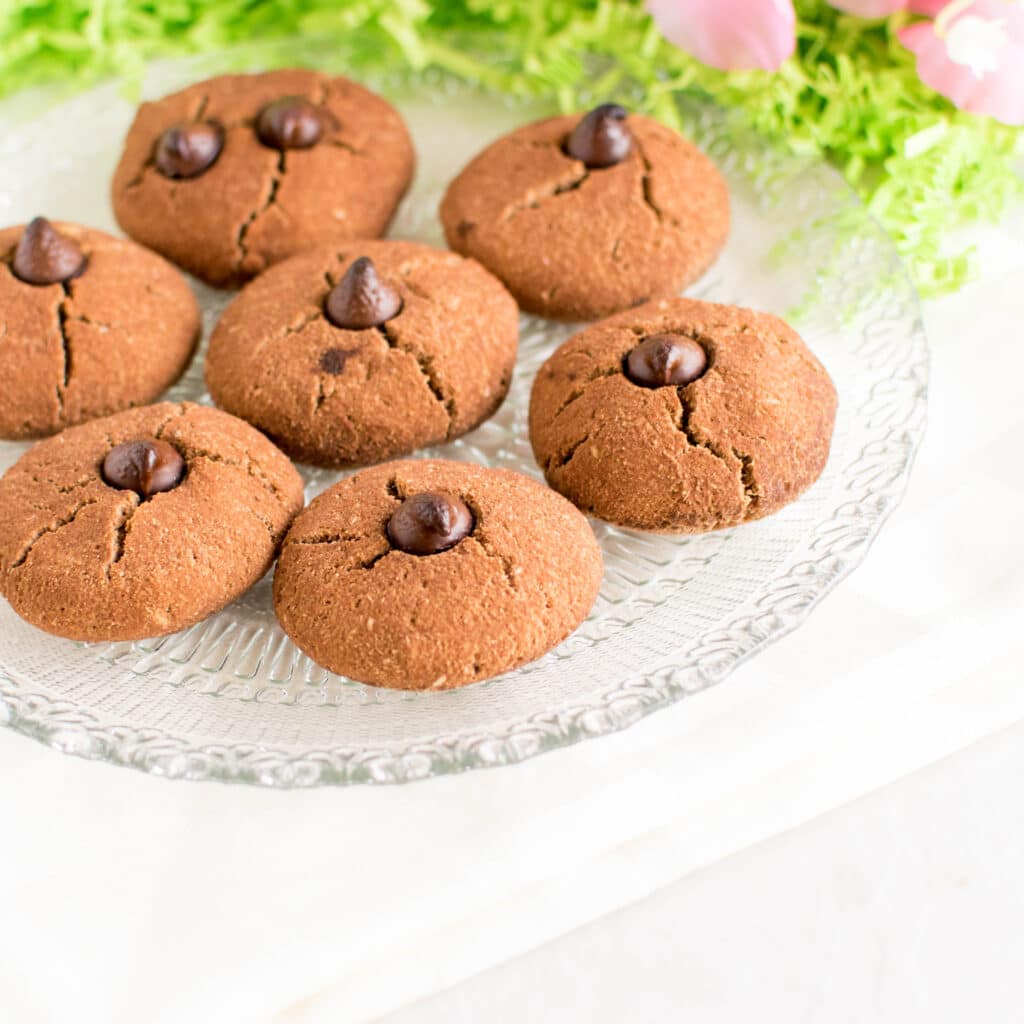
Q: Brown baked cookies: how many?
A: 7